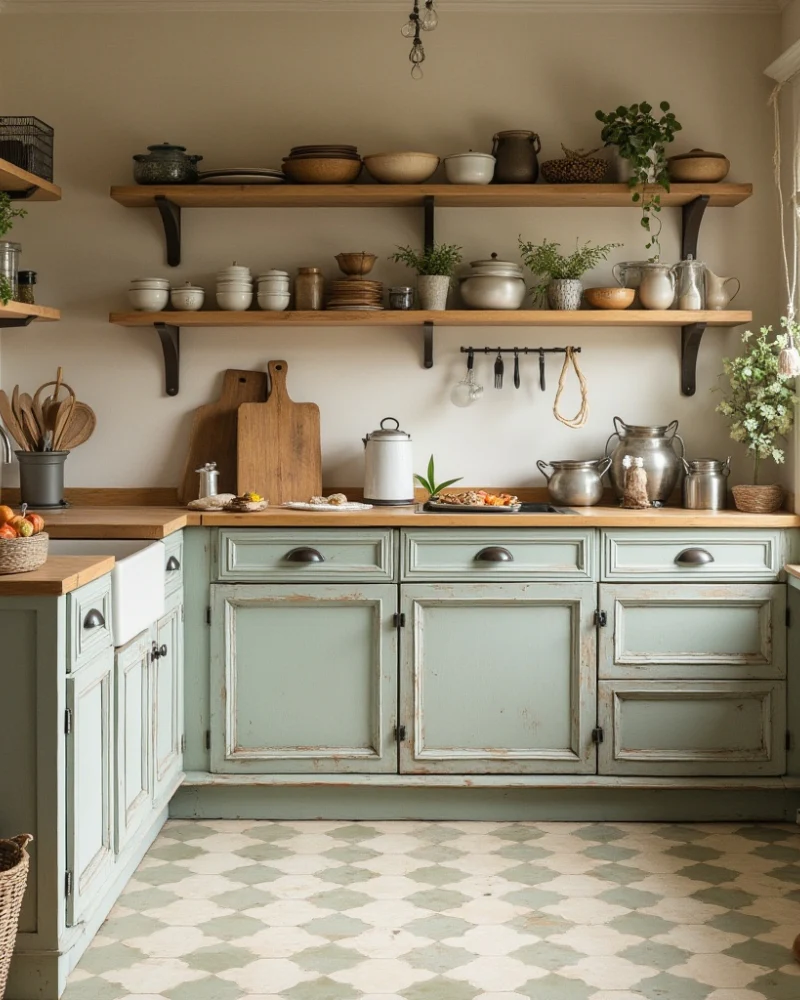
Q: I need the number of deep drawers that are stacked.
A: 2